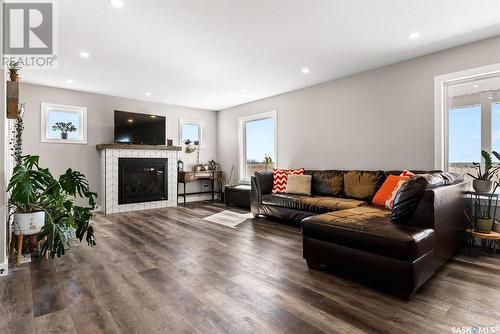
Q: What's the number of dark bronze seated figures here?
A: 0